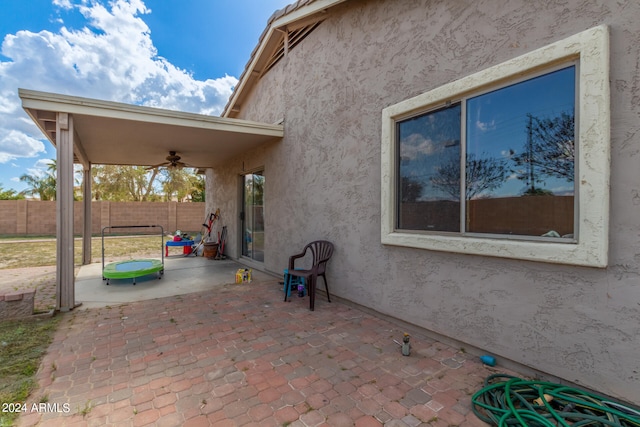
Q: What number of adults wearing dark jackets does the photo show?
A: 0